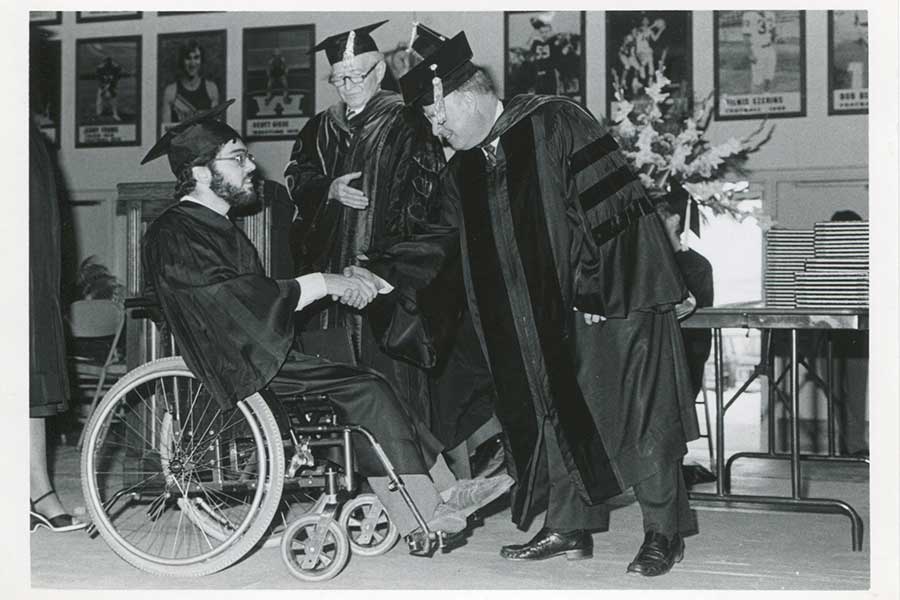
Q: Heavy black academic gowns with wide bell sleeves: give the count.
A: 3